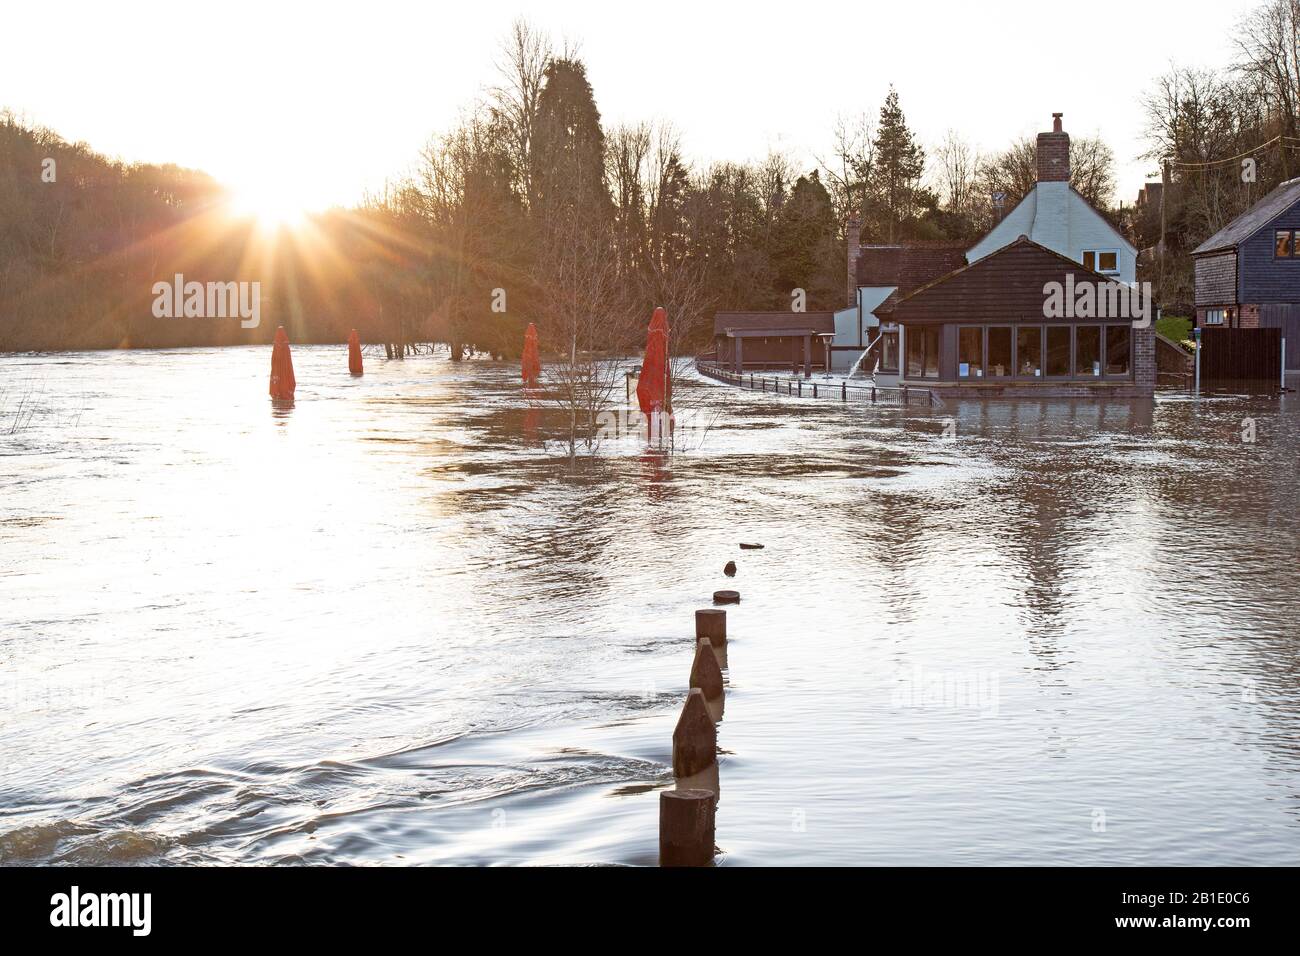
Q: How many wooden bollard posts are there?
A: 7